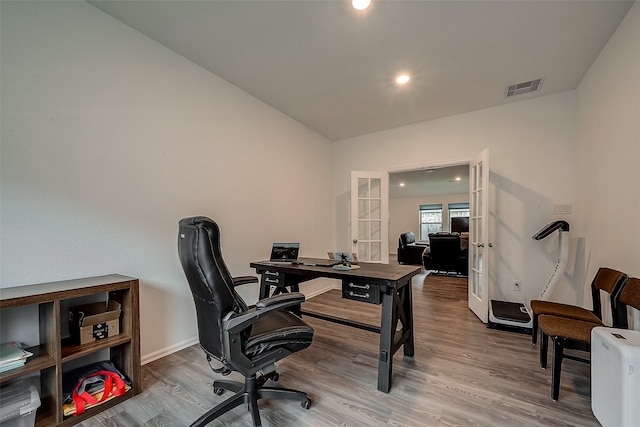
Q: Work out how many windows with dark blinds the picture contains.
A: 2